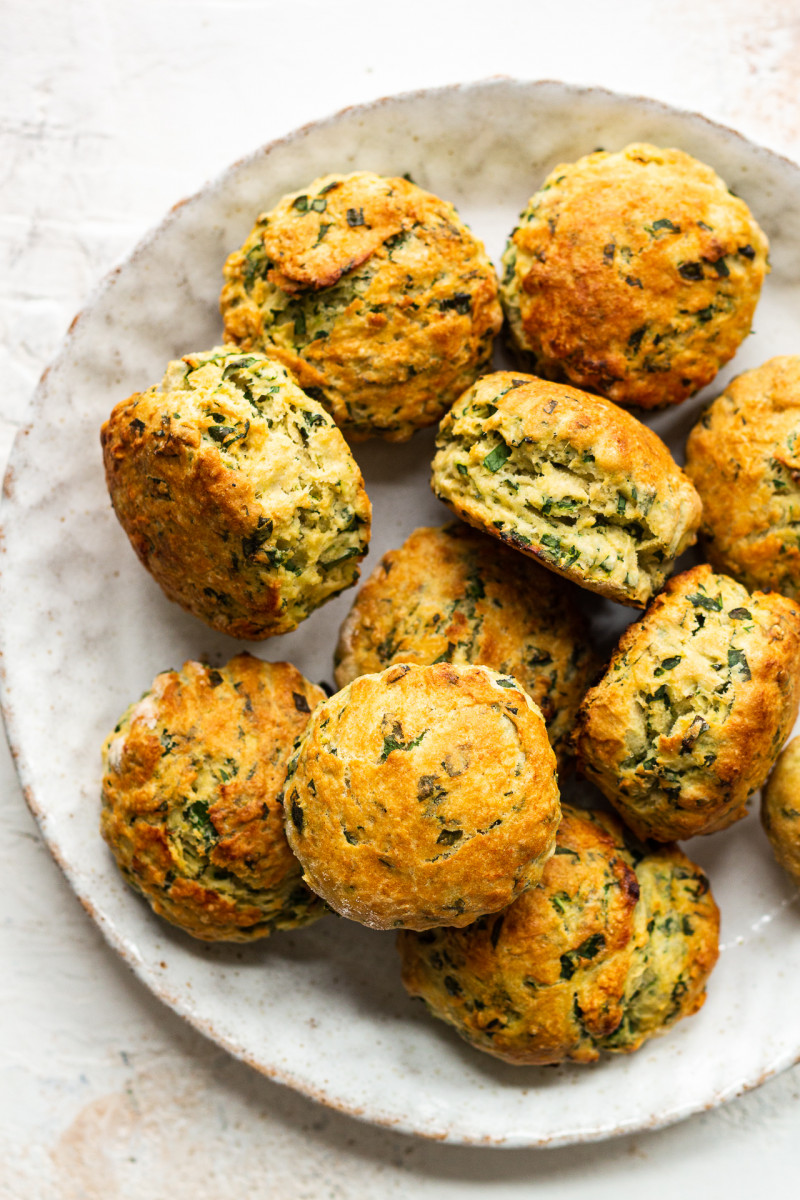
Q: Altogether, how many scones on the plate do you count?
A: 11